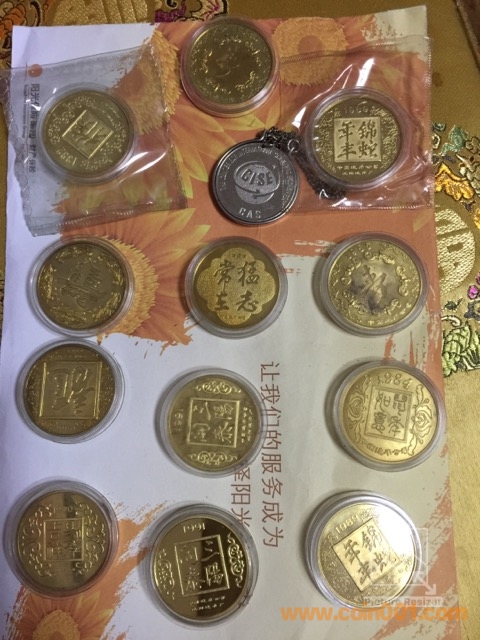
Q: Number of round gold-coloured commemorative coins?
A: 12